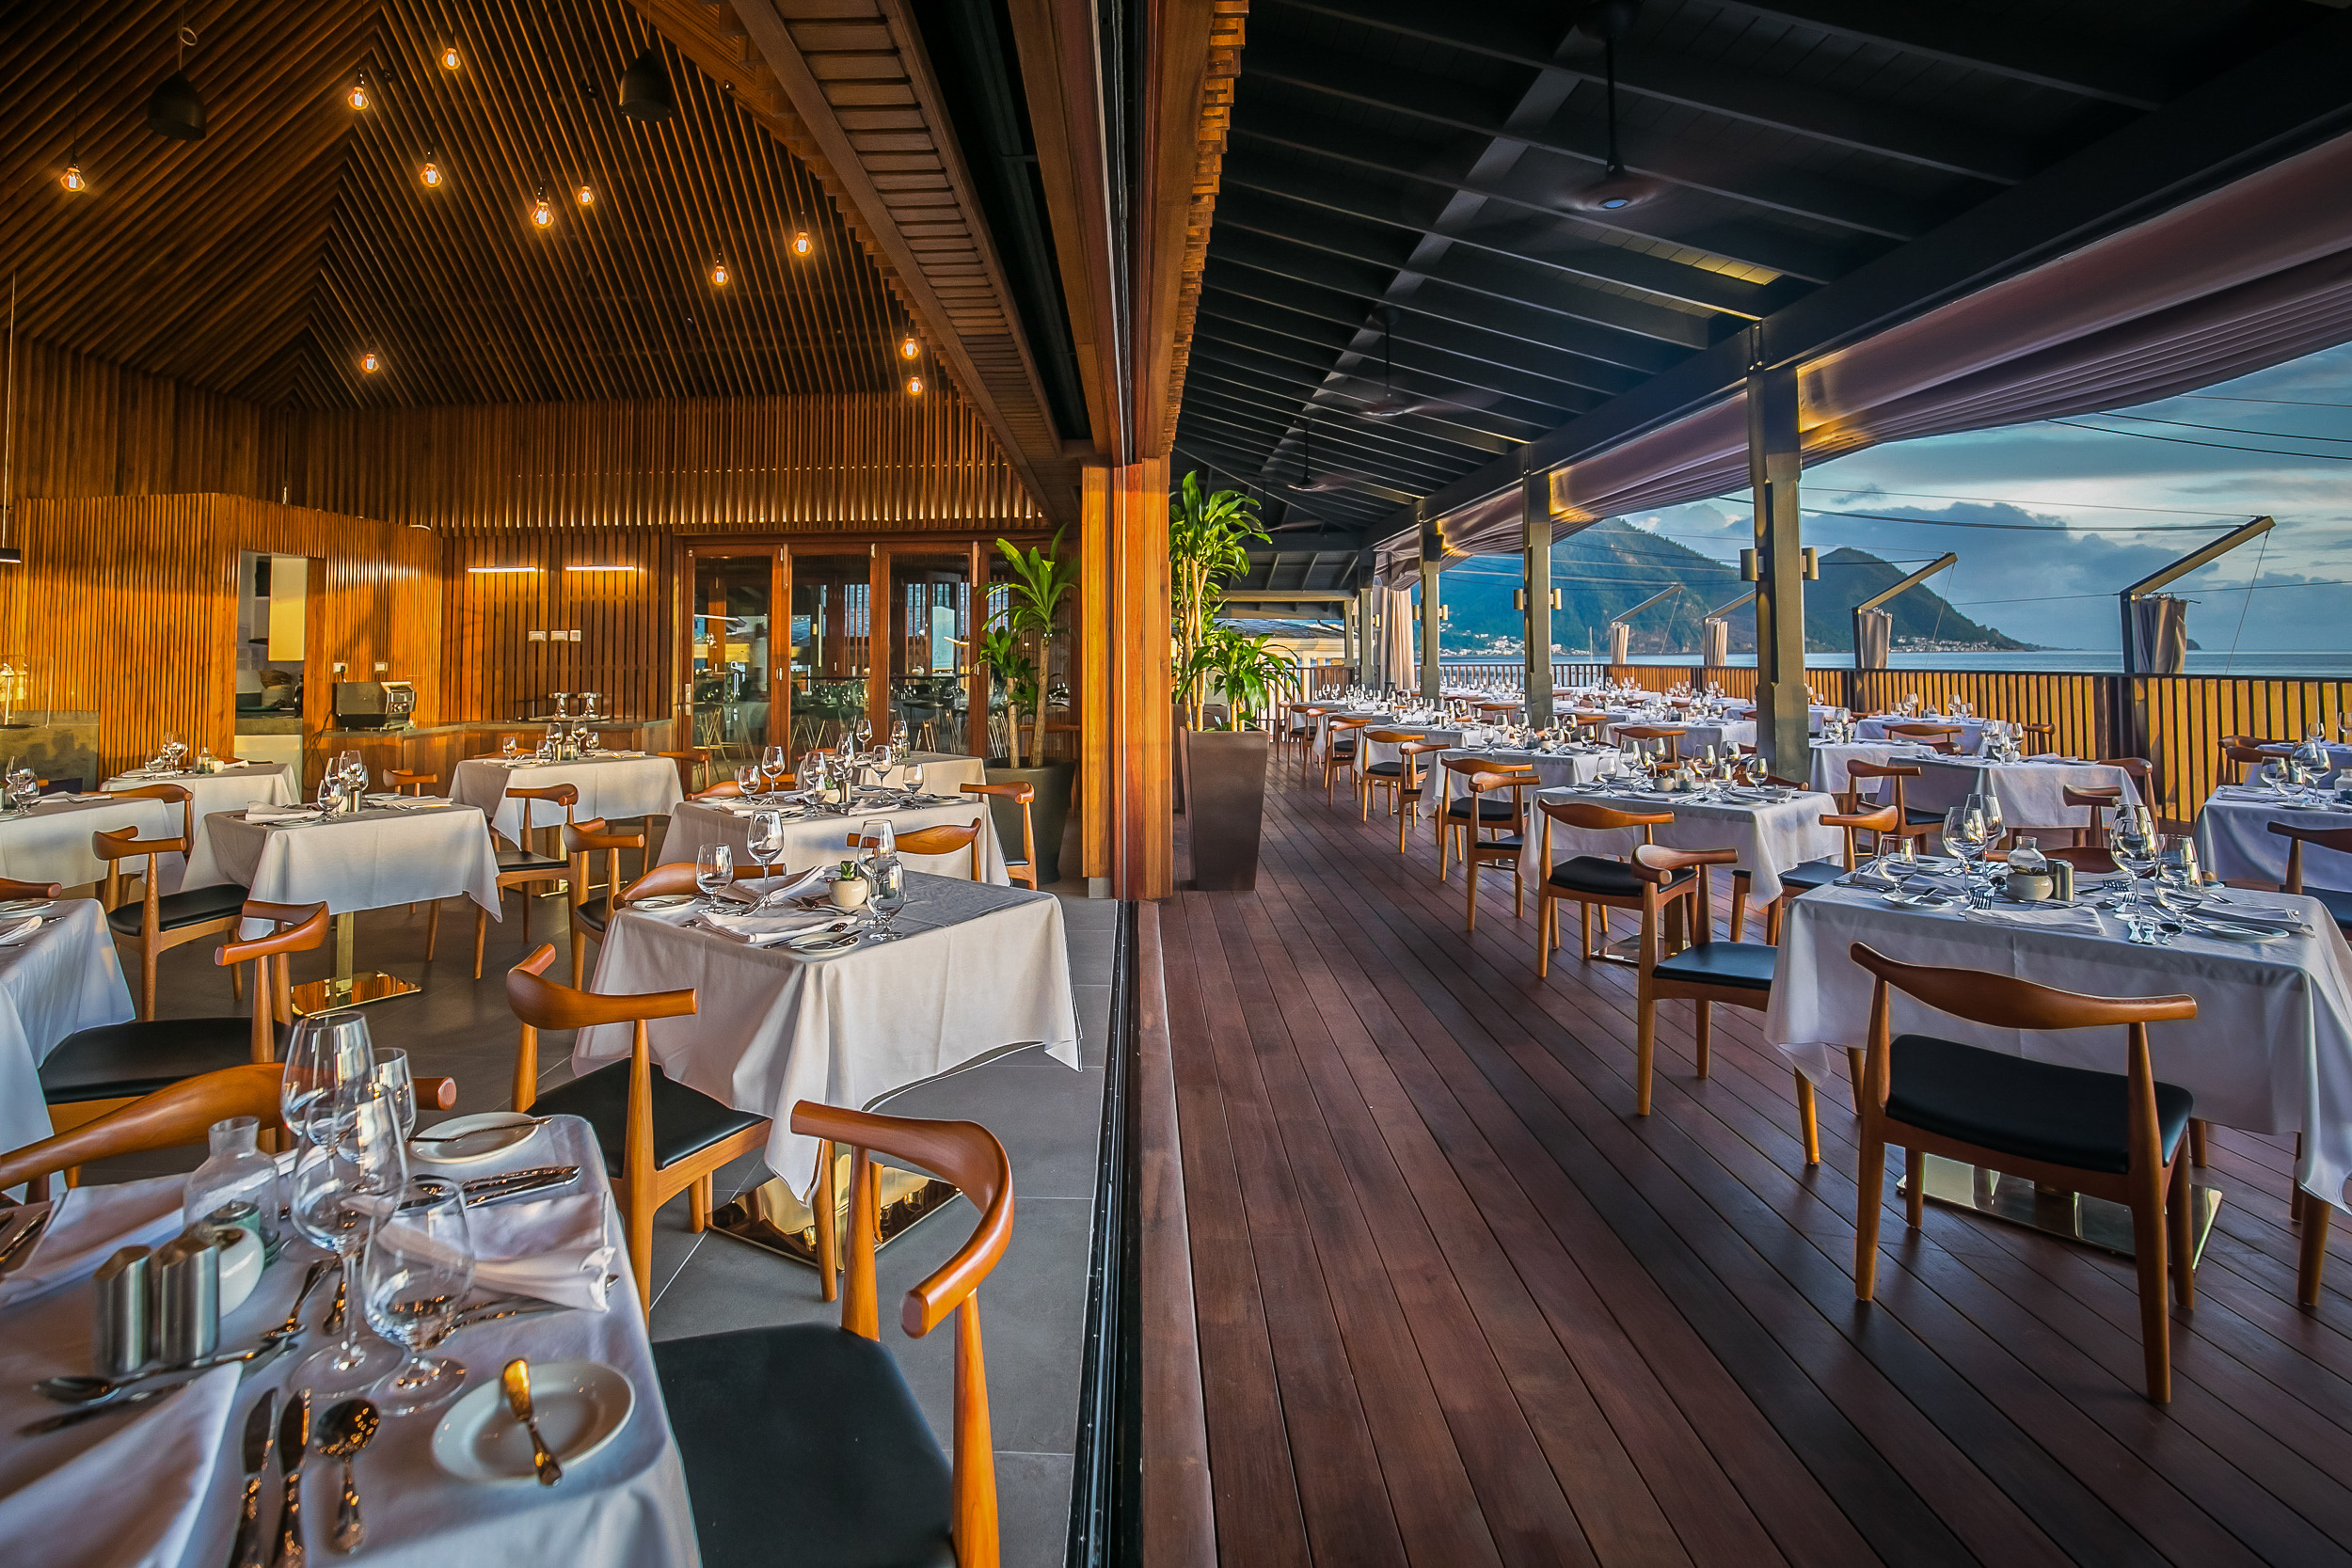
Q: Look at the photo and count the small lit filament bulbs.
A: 11